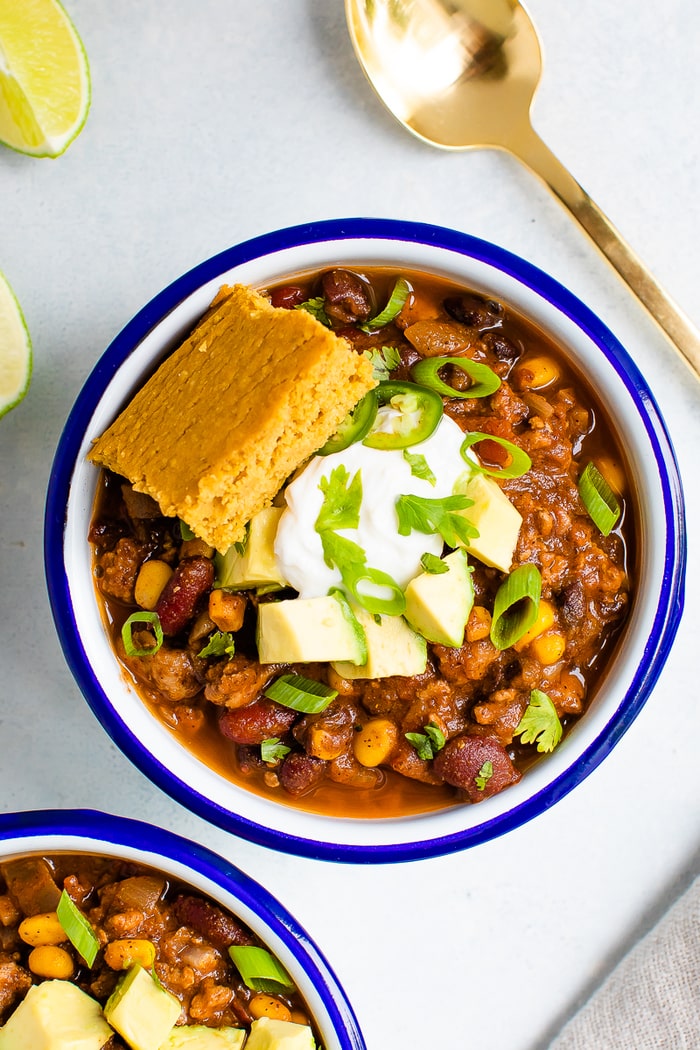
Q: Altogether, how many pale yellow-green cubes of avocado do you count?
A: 9